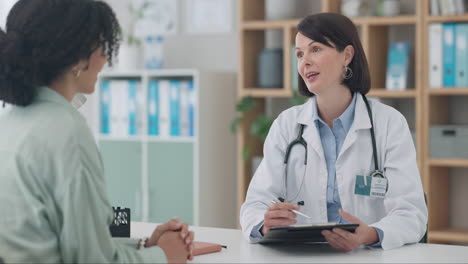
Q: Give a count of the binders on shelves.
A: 13